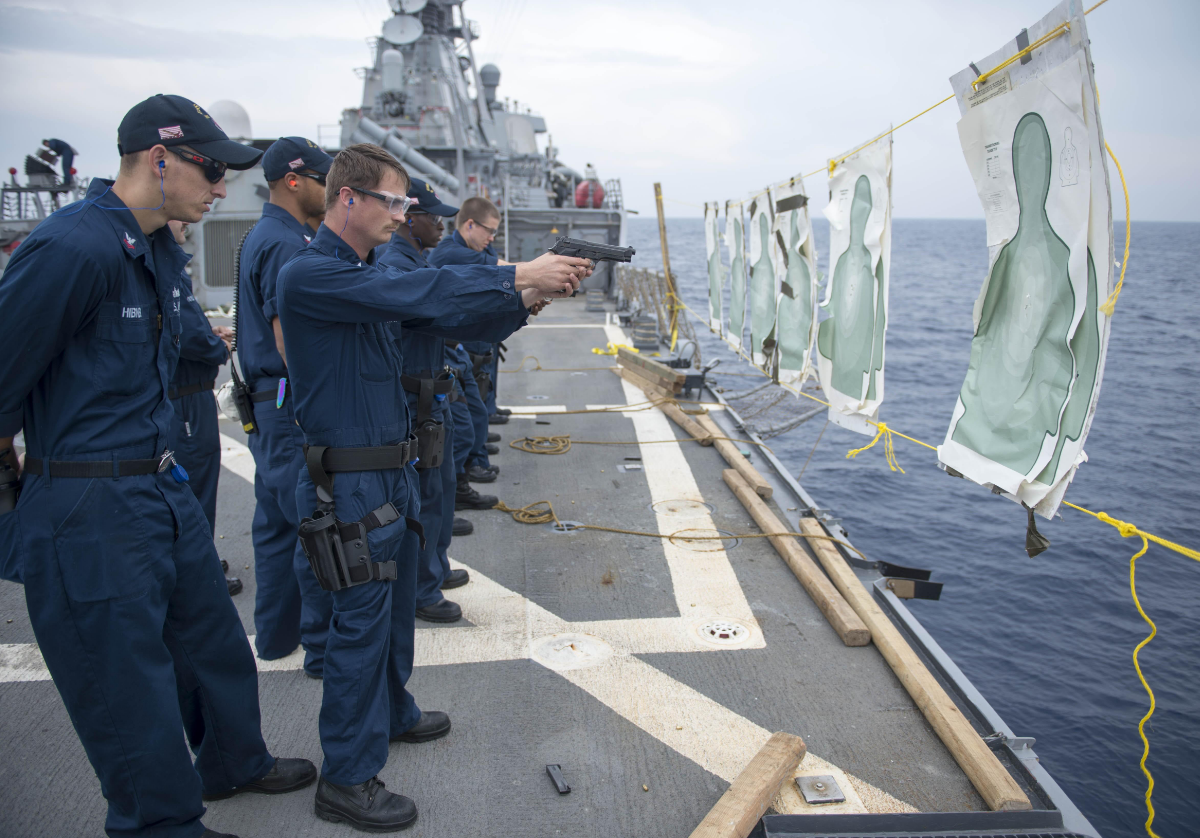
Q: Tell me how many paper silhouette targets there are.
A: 6